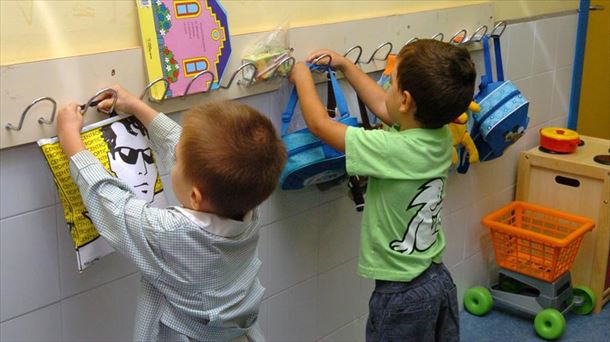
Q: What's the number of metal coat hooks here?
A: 14